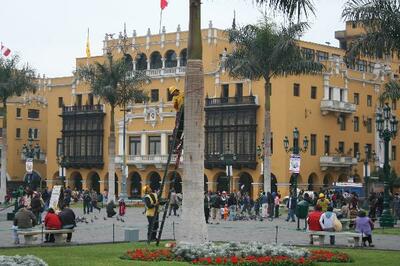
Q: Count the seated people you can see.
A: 6